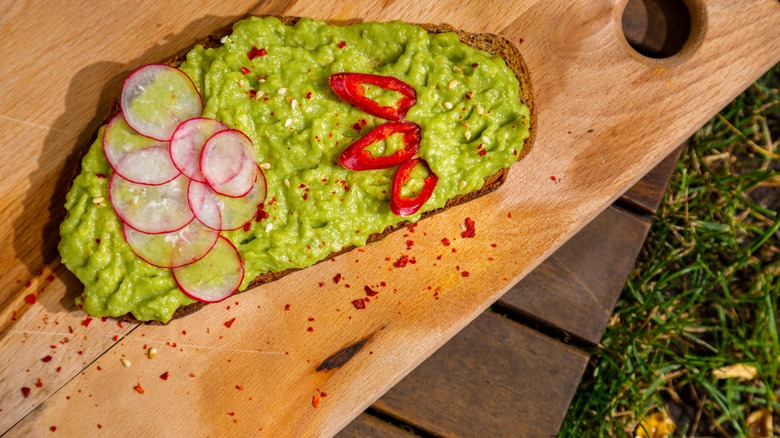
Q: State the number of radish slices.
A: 8